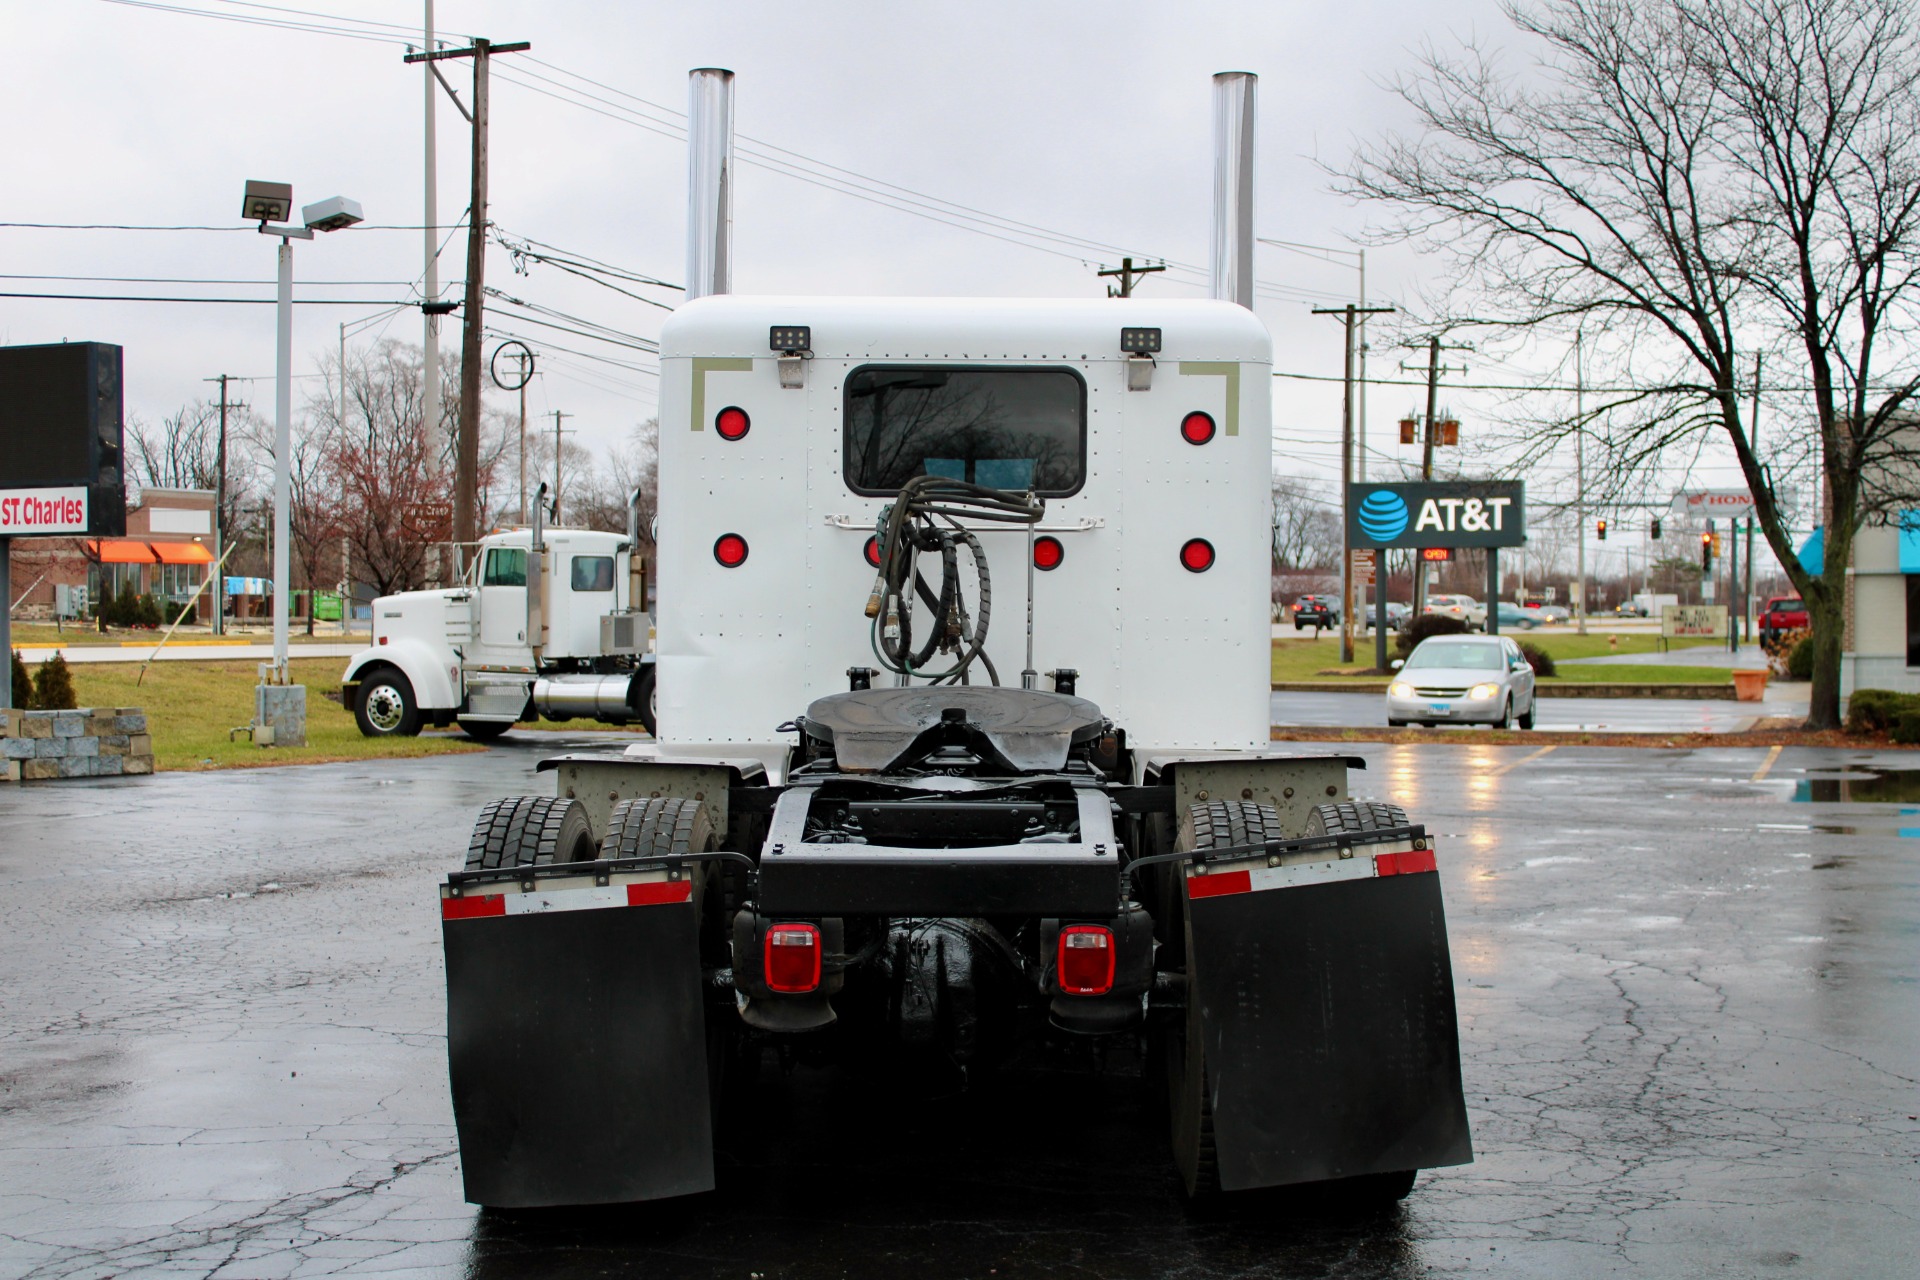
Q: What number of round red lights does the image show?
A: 6